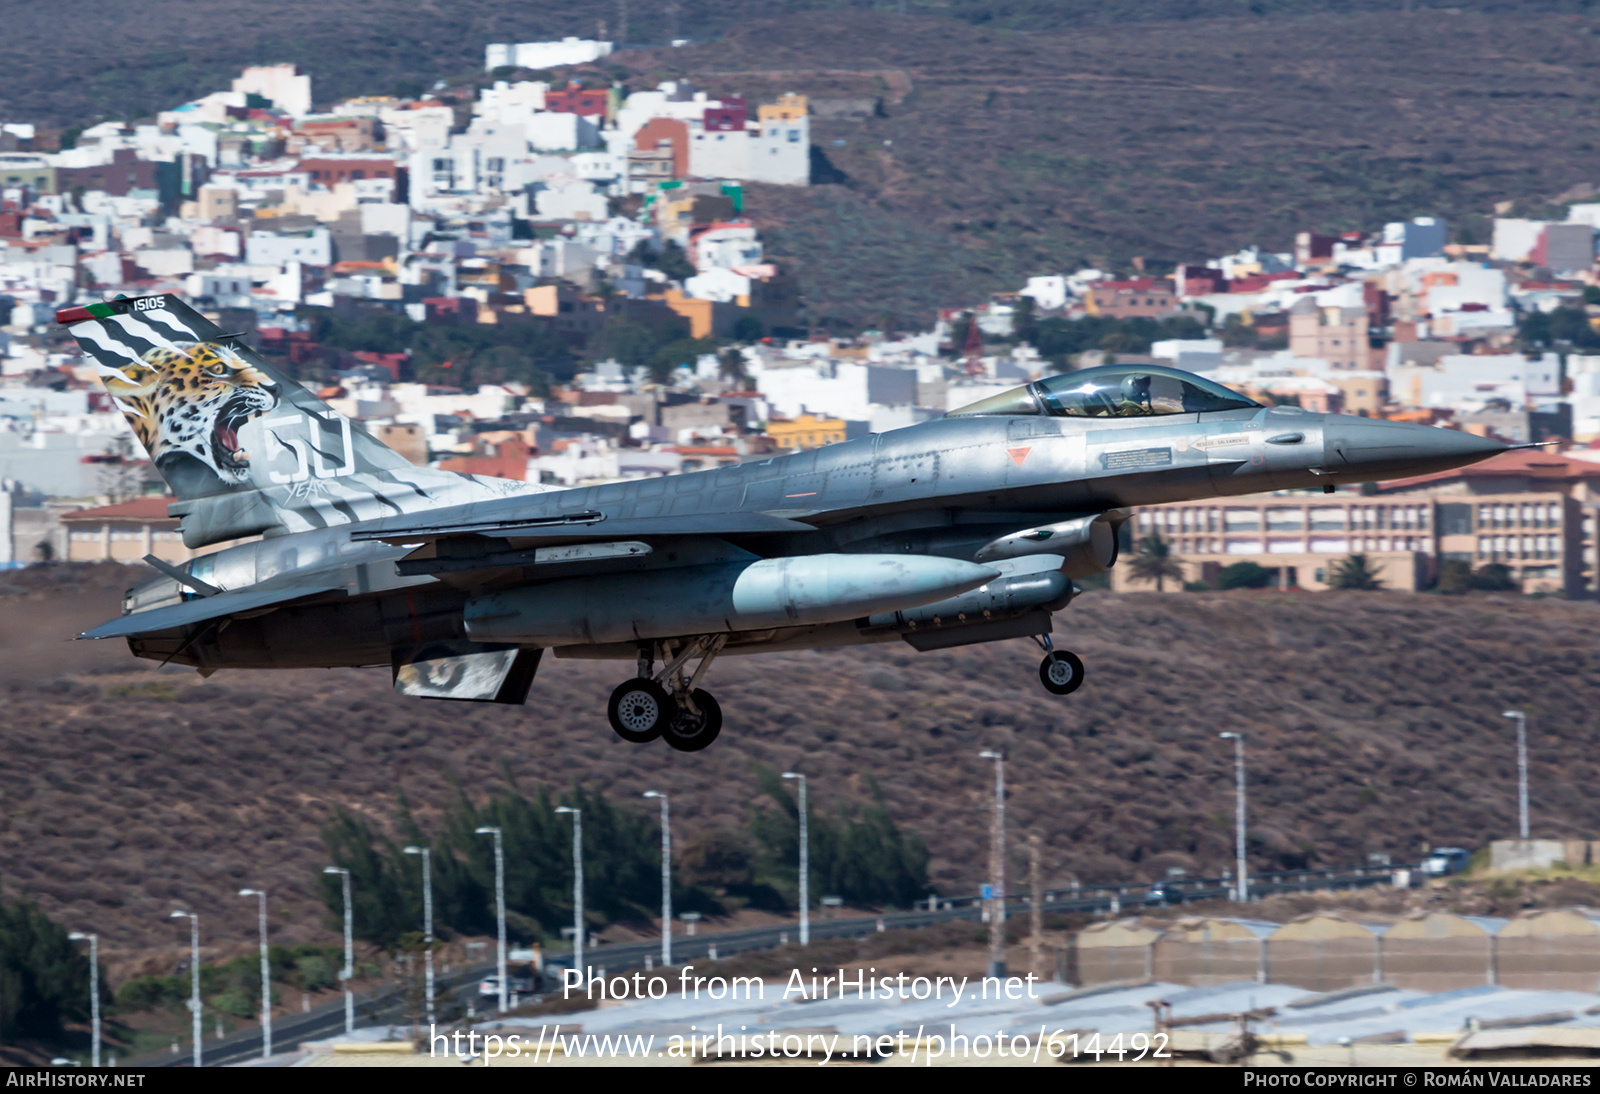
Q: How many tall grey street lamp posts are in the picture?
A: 12